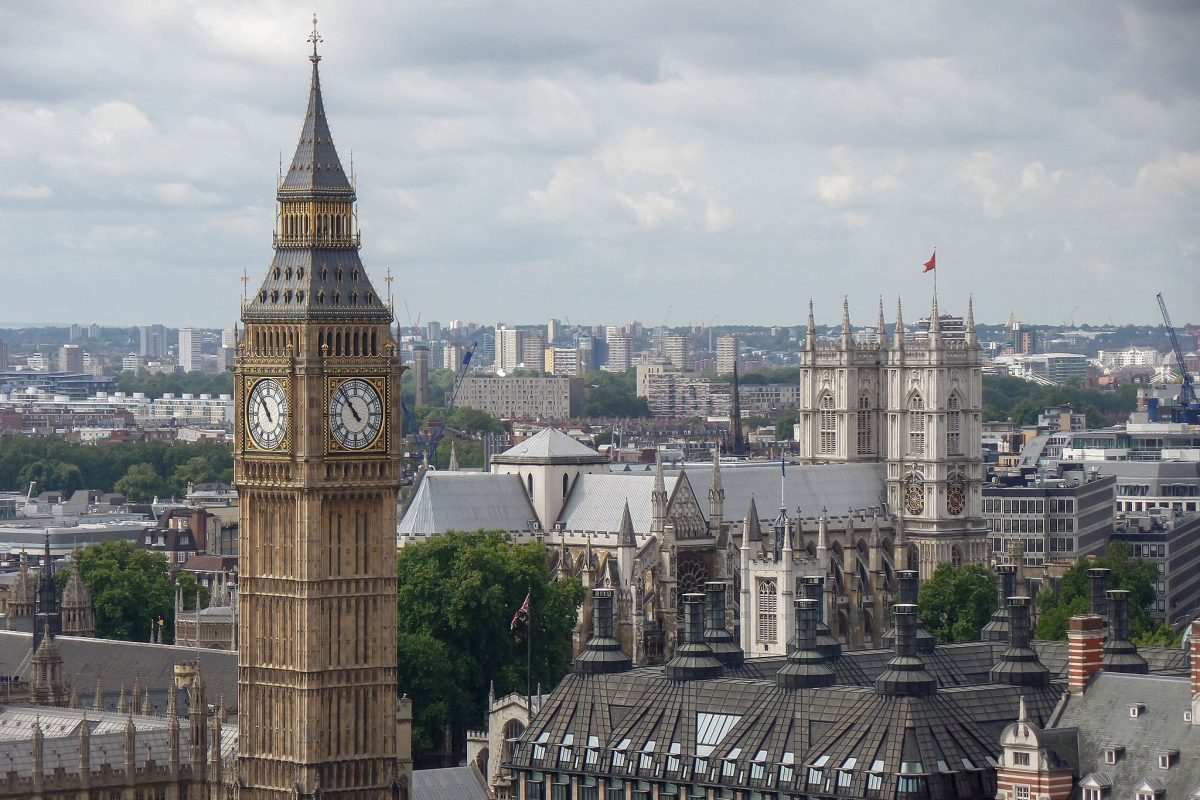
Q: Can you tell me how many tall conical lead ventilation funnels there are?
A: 11